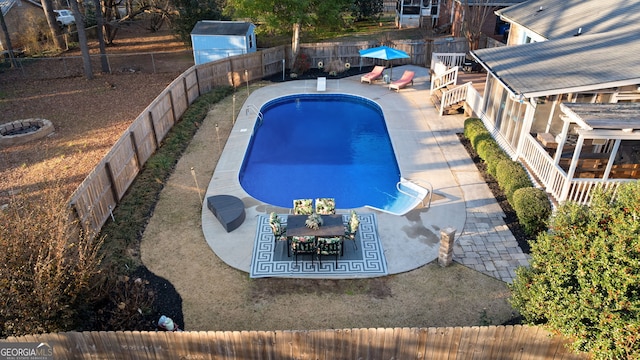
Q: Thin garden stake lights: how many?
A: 4